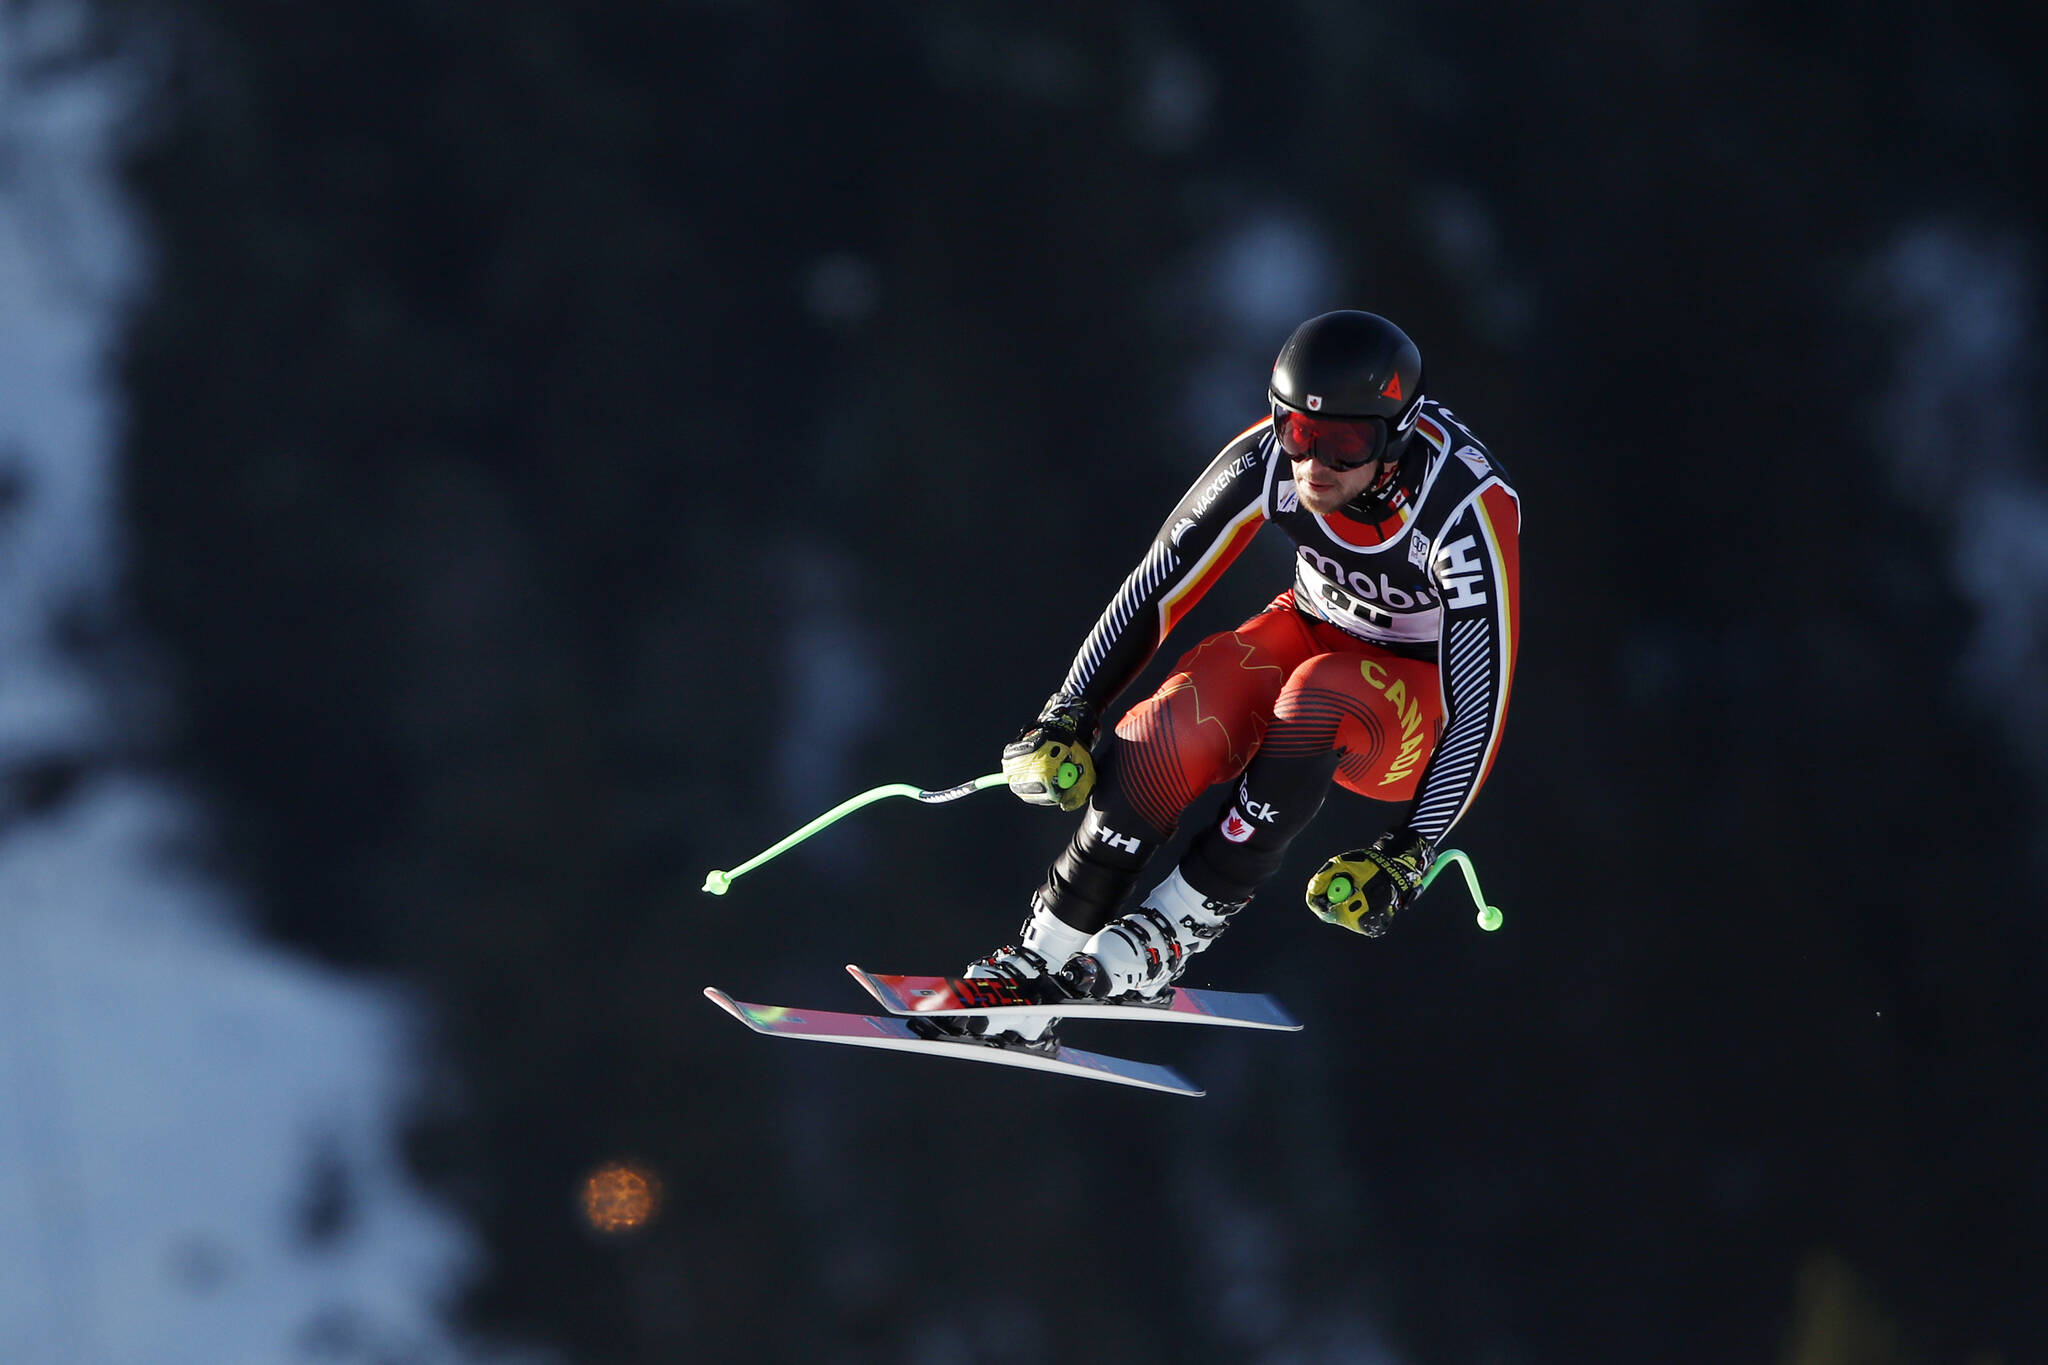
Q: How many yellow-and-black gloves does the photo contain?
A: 2